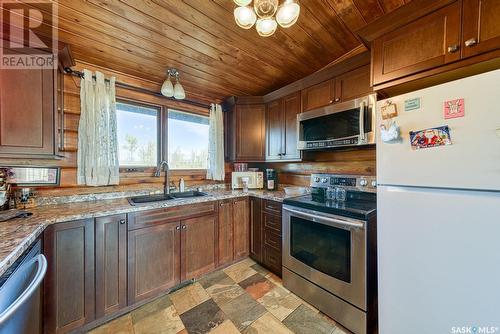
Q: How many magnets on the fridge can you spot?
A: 5